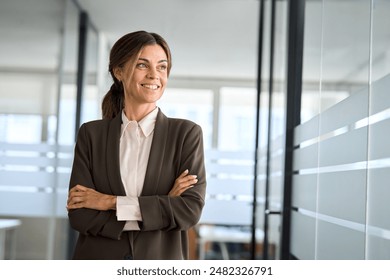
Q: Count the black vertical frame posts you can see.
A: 4